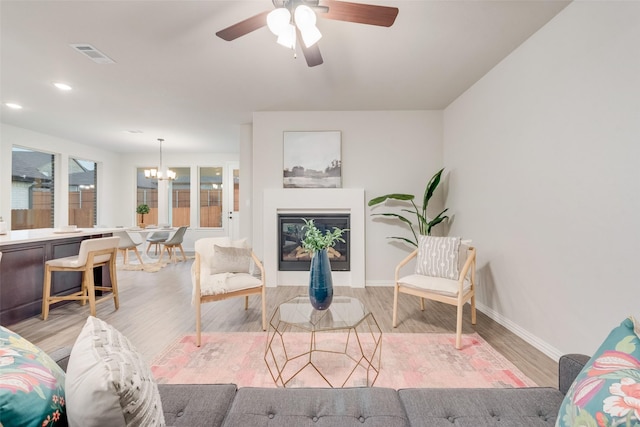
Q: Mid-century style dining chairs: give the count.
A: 3